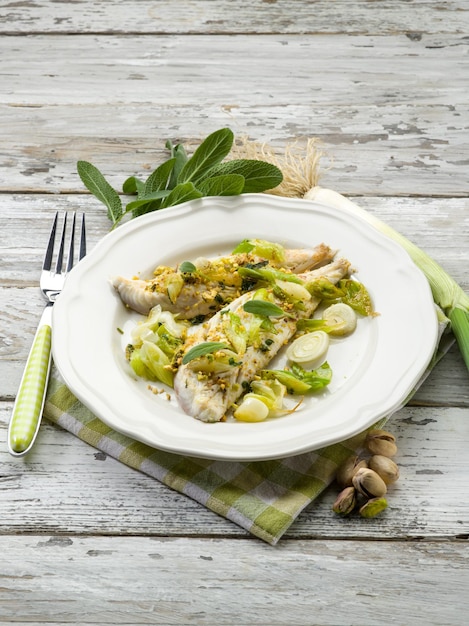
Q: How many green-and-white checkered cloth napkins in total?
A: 1